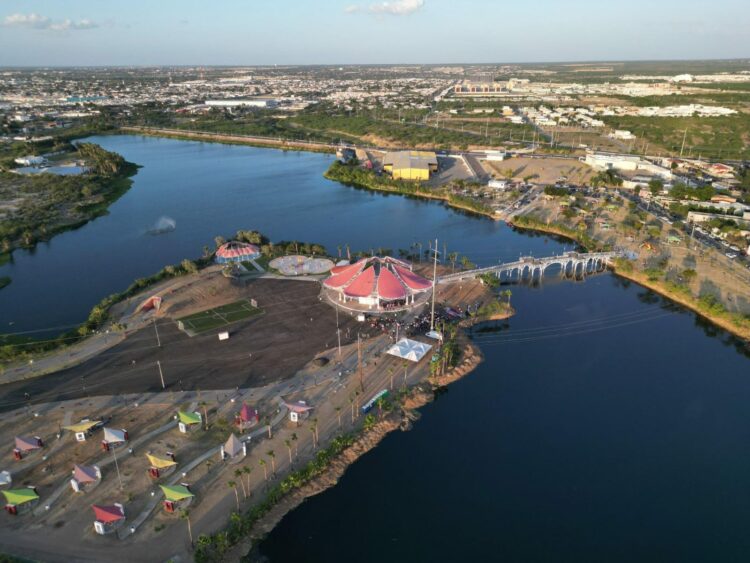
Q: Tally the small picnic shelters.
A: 13